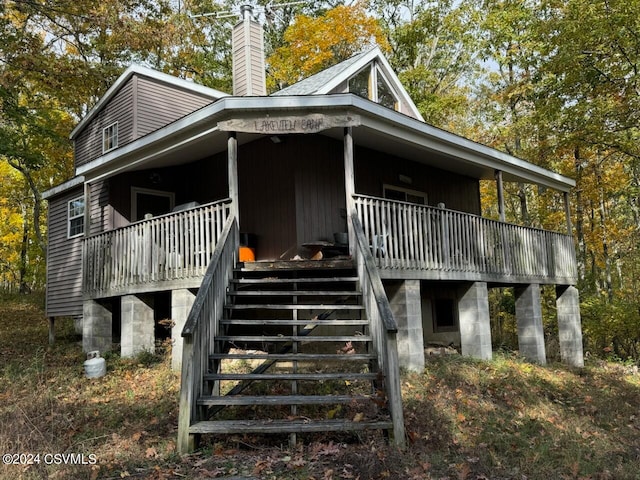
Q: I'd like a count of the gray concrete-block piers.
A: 7